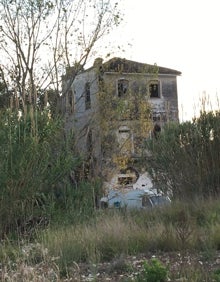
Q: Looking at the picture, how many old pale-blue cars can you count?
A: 1